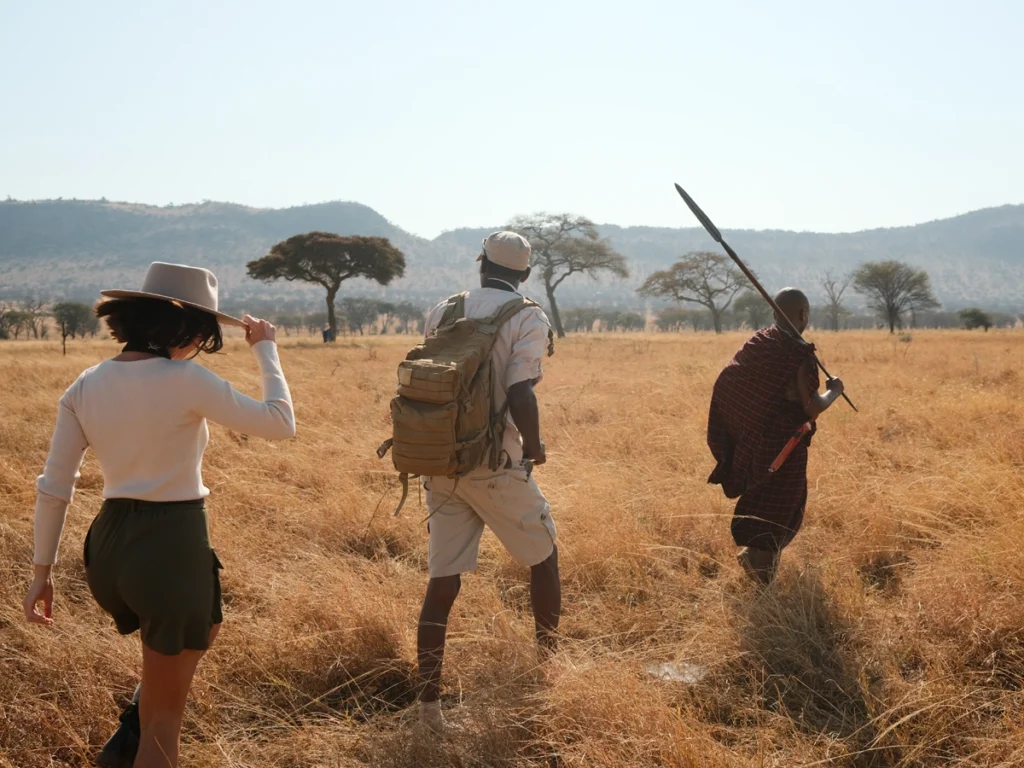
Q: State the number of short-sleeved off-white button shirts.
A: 1